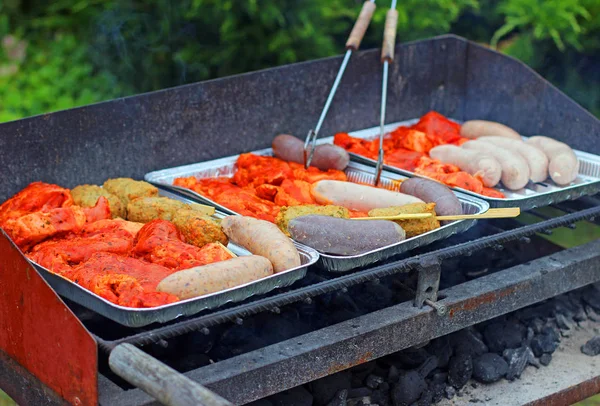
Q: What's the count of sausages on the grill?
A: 11